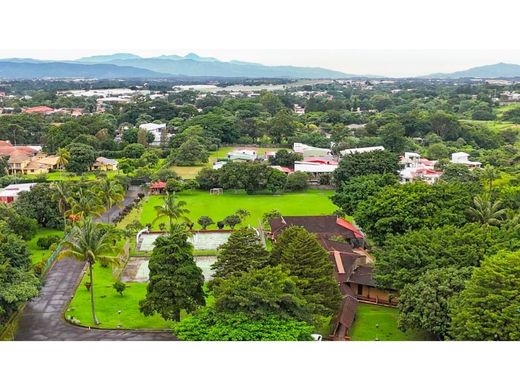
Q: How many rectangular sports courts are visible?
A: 2